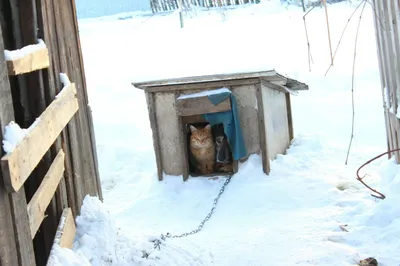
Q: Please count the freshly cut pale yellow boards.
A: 4